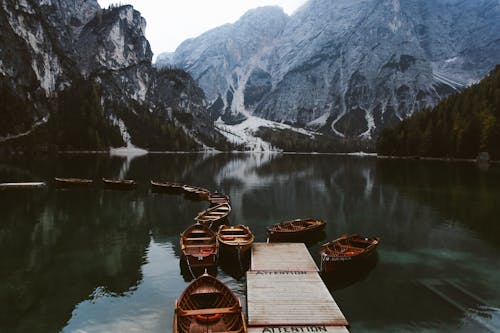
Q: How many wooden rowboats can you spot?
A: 12